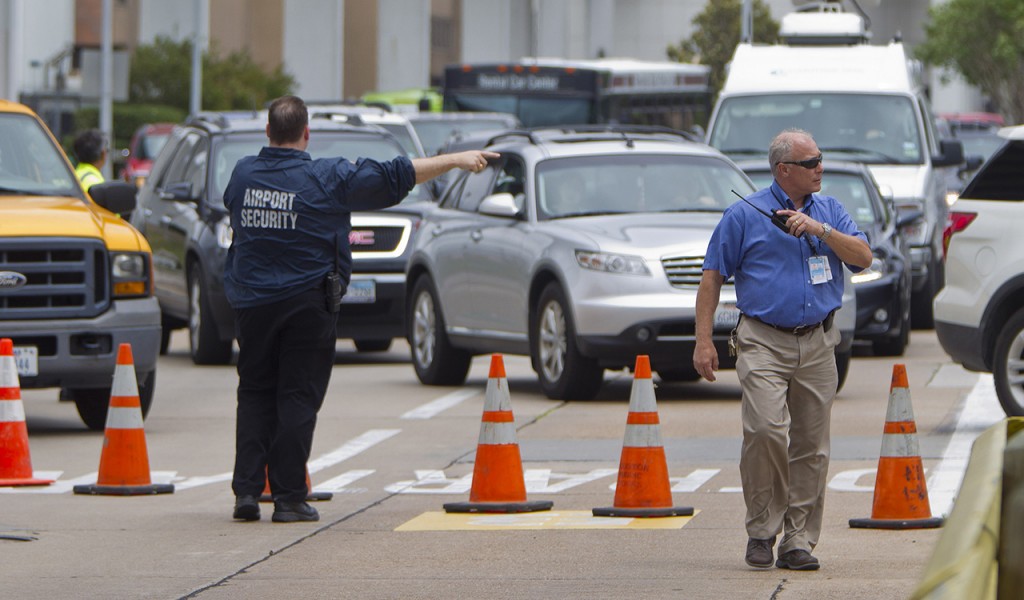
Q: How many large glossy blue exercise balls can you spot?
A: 0